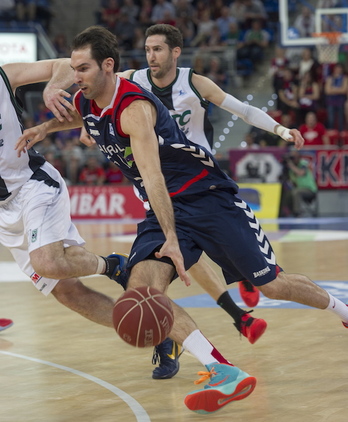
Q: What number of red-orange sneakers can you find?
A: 2